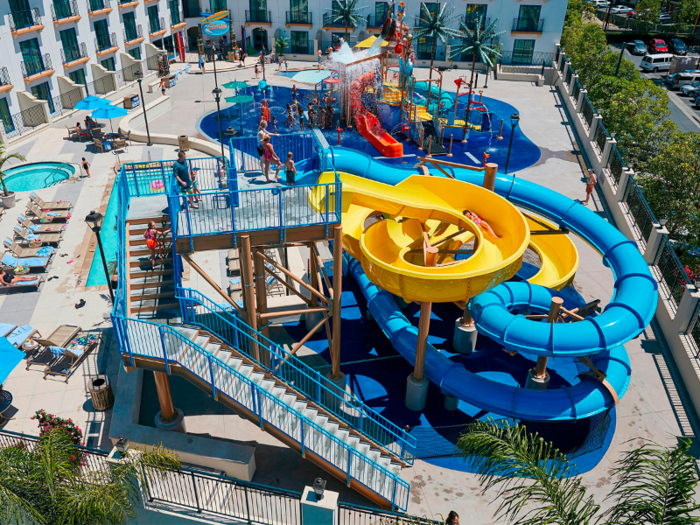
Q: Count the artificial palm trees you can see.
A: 3